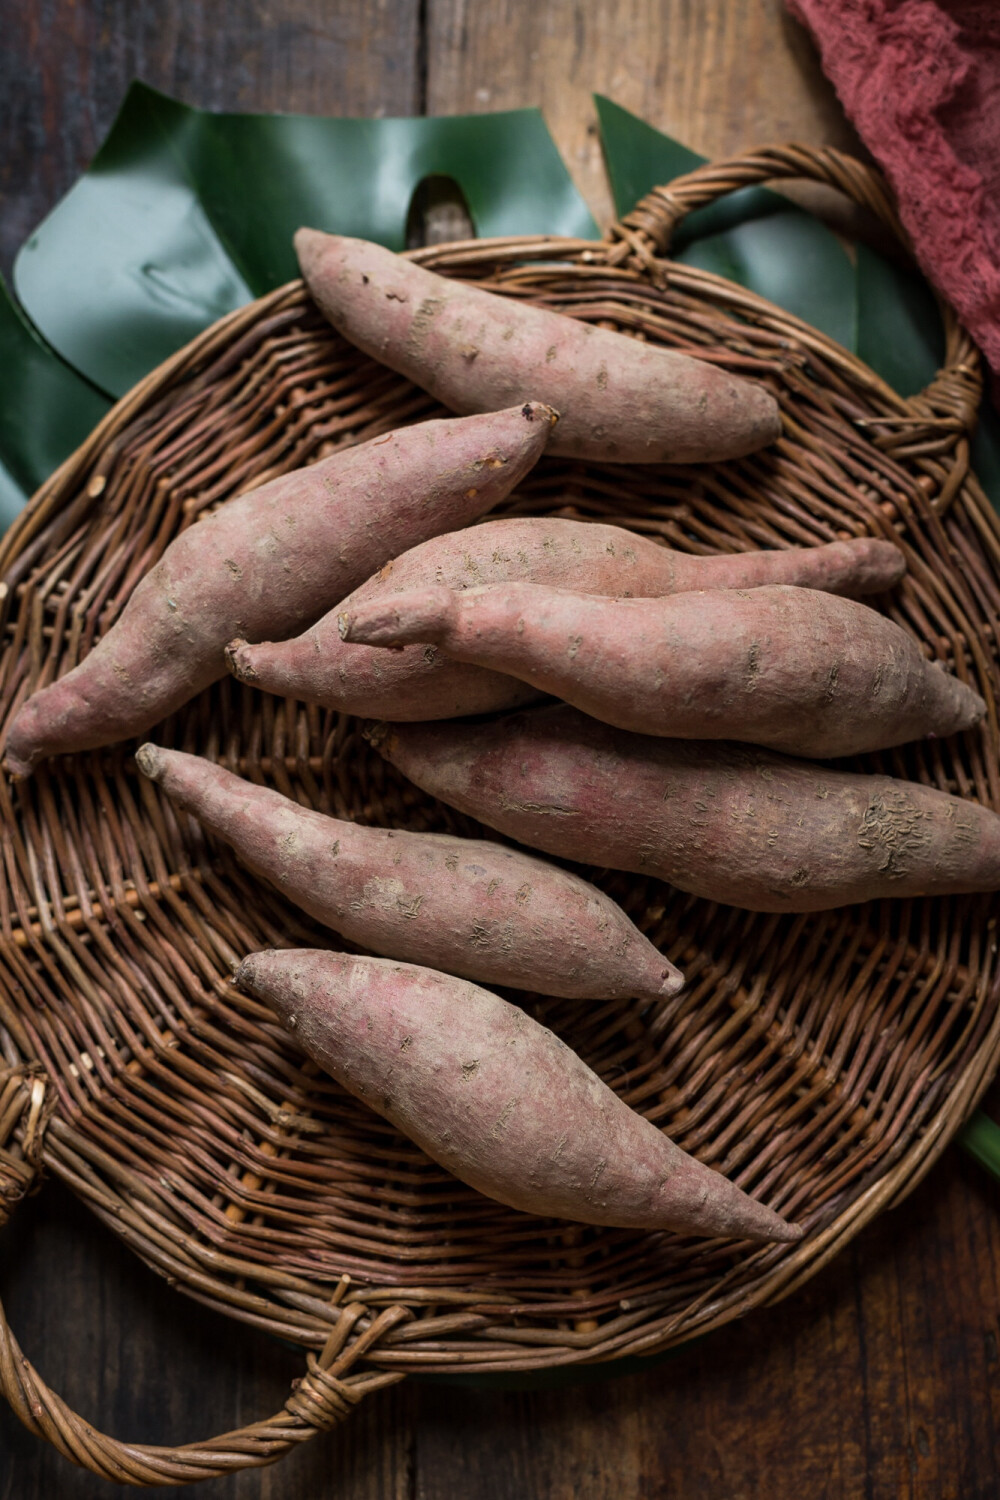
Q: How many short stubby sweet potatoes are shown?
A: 0